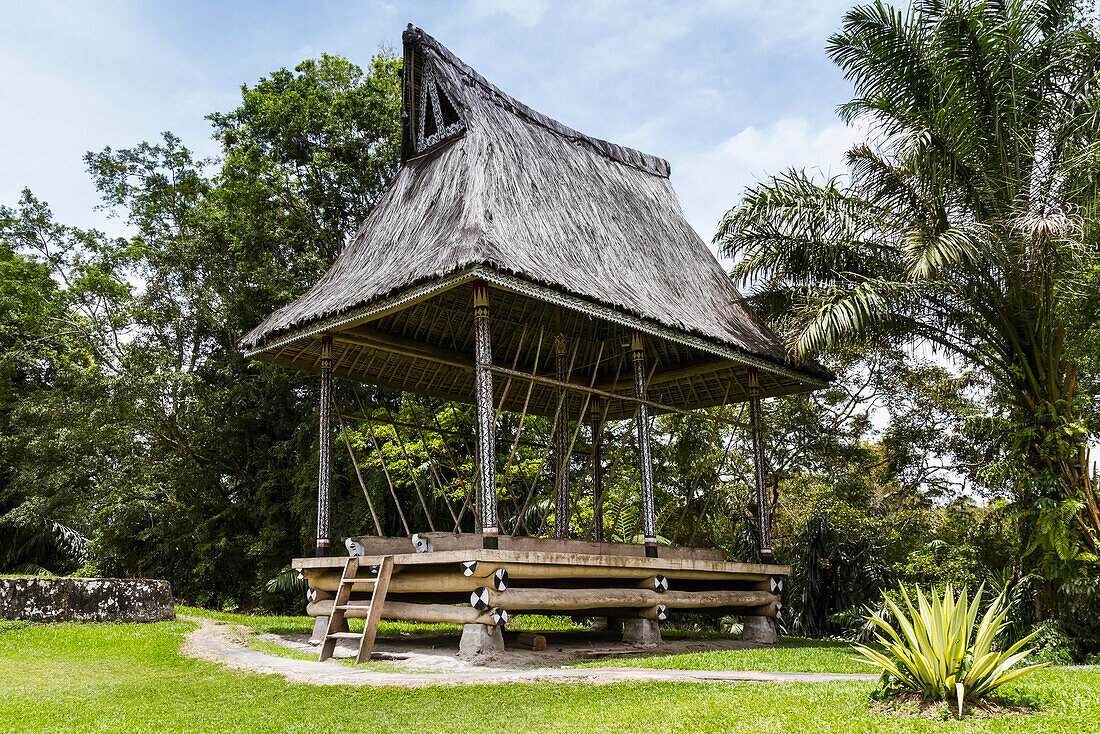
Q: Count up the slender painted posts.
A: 6